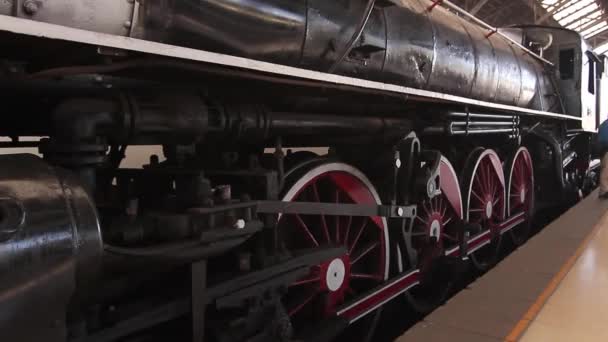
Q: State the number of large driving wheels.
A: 4